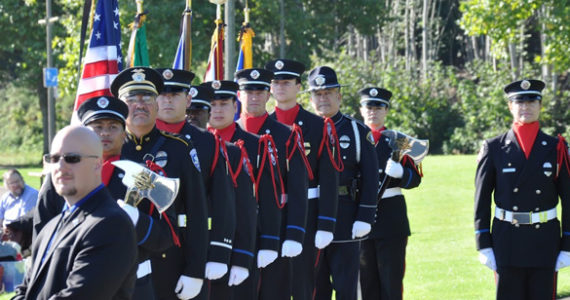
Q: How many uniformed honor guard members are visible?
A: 10